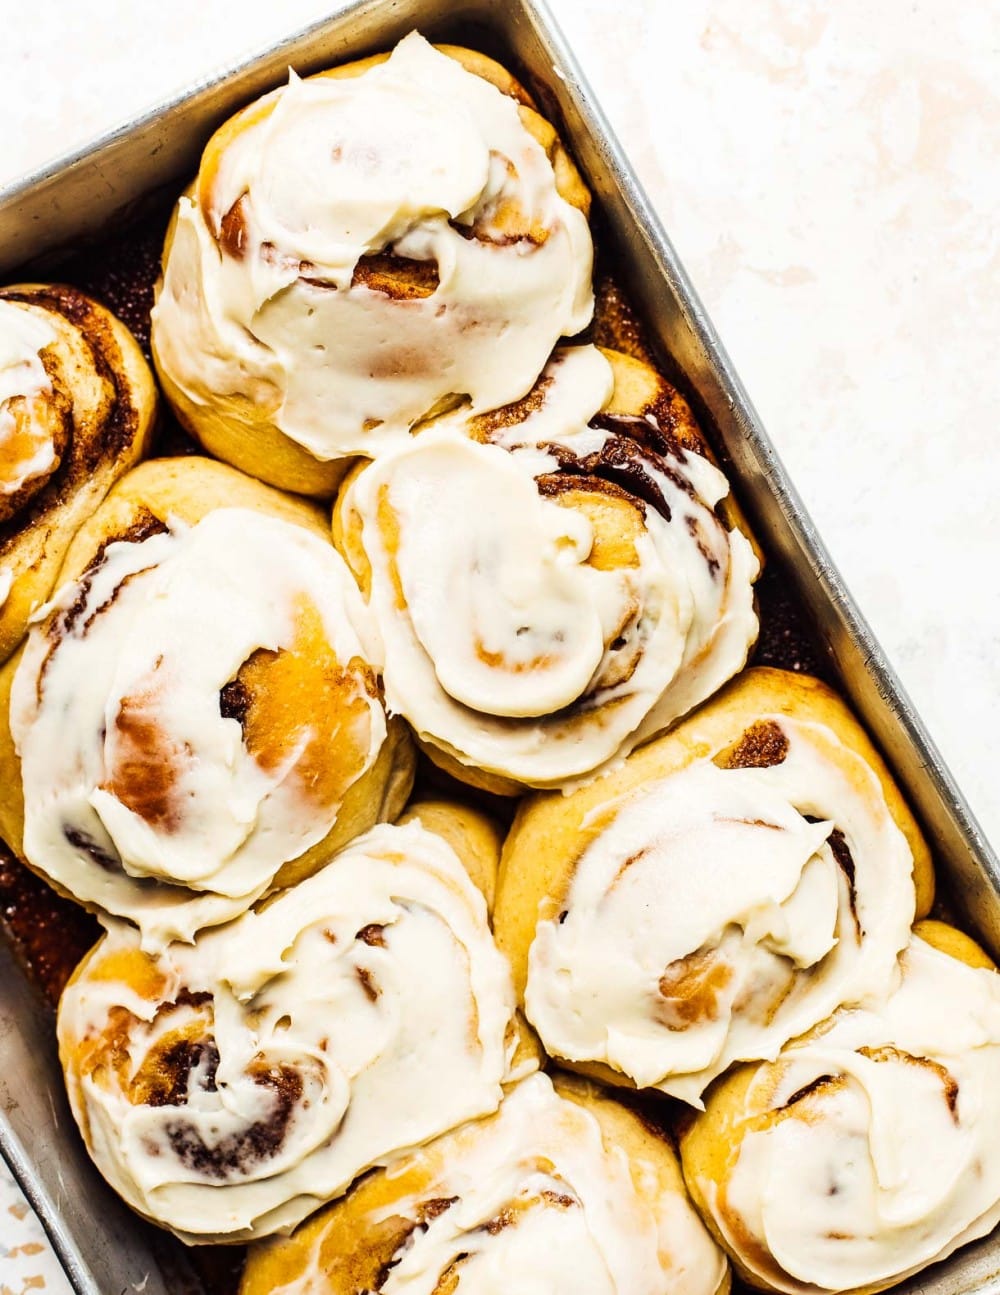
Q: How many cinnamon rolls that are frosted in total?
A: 8